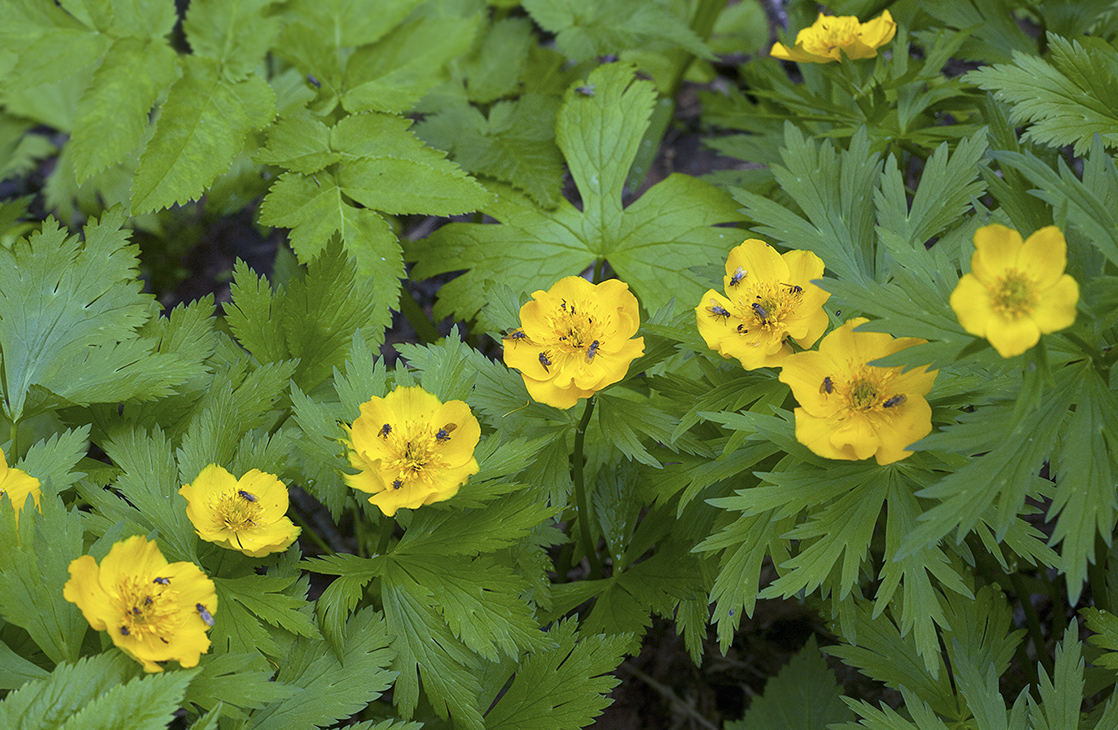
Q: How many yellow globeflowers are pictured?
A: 9